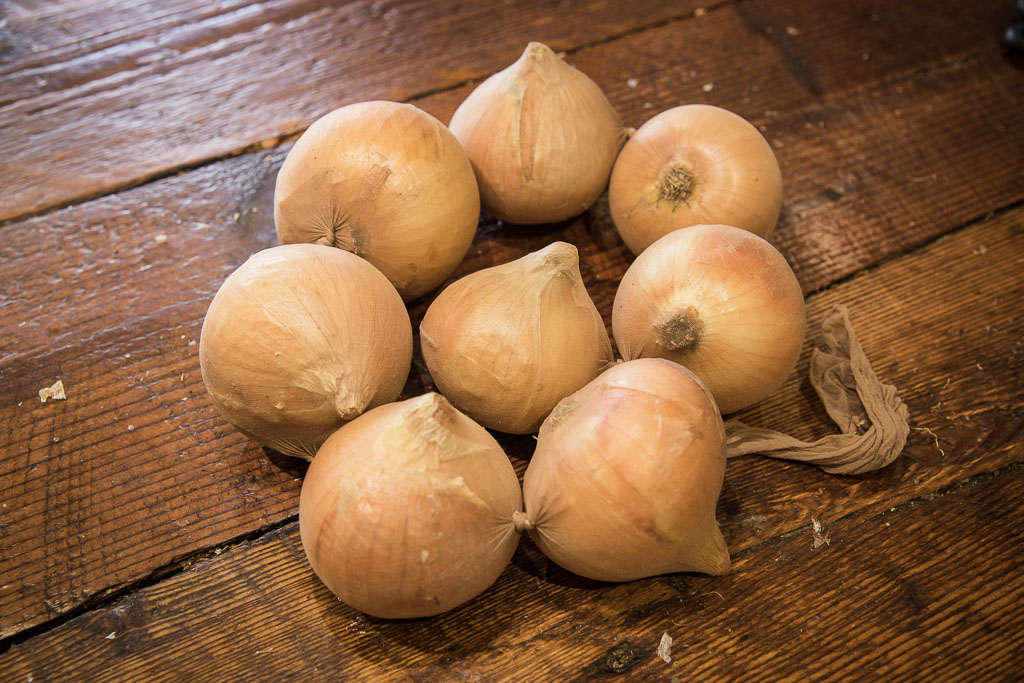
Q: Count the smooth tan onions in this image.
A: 8